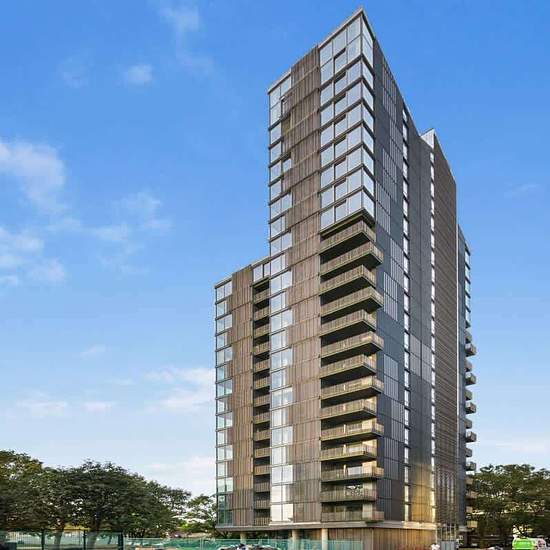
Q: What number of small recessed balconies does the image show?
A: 14